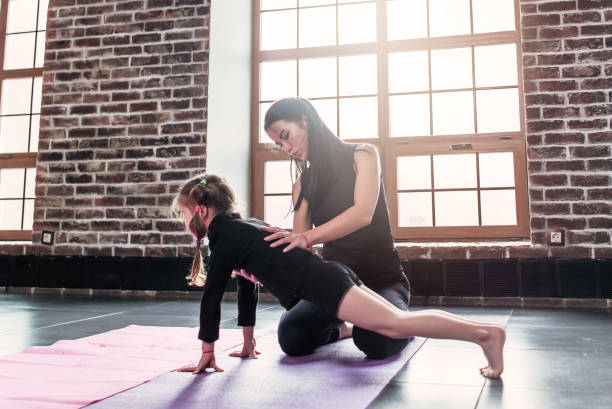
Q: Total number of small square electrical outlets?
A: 2